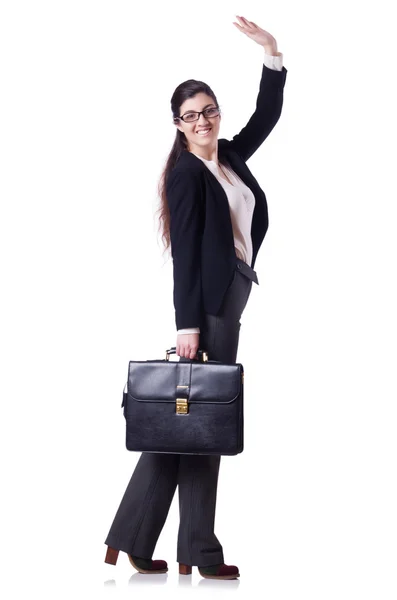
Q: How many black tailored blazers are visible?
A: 1